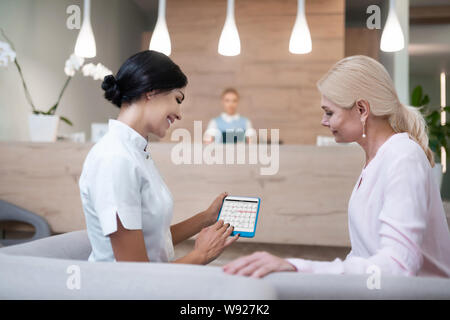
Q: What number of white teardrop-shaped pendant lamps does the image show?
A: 5